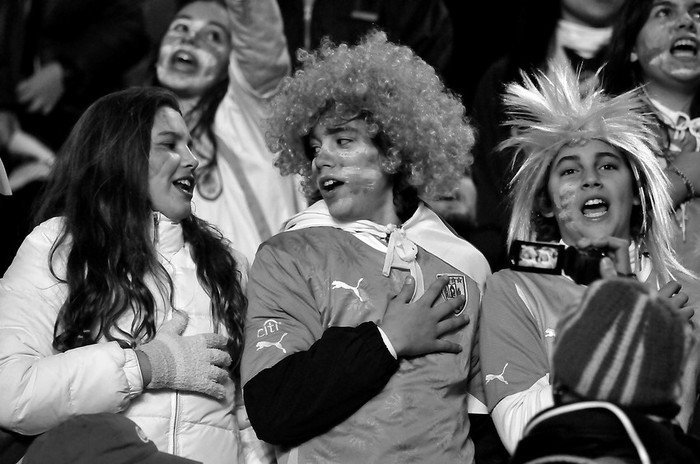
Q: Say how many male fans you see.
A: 2